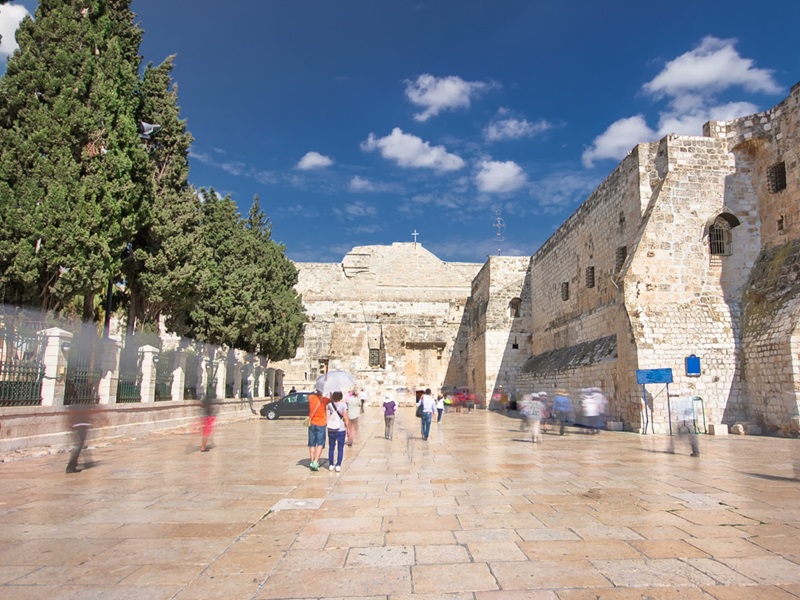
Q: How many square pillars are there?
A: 11